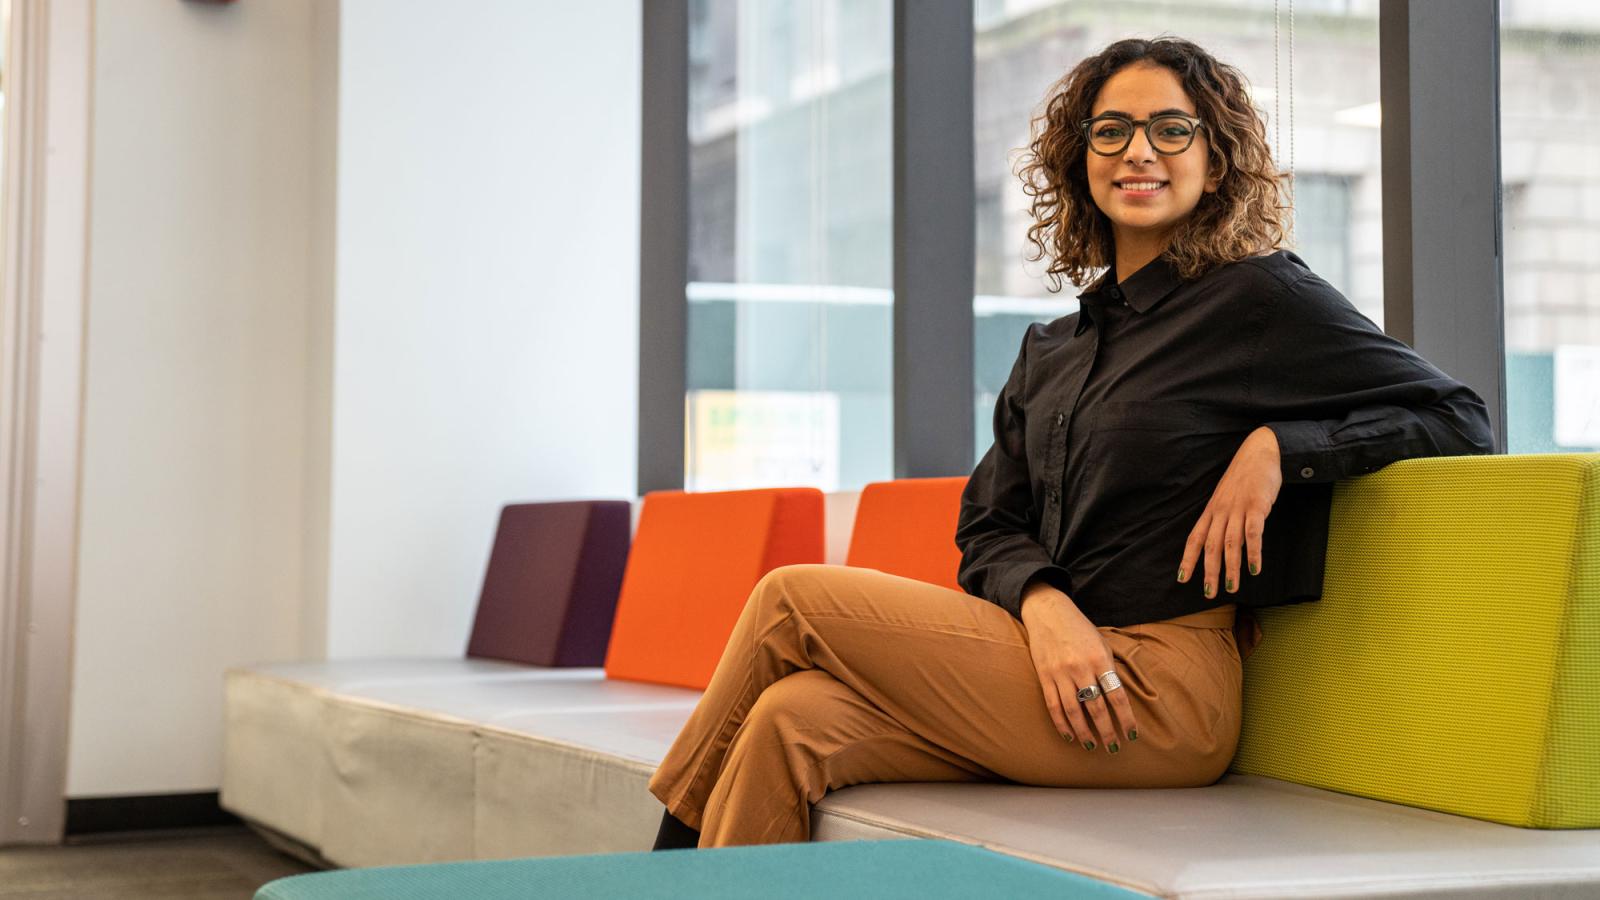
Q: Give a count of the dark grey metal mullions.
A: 3